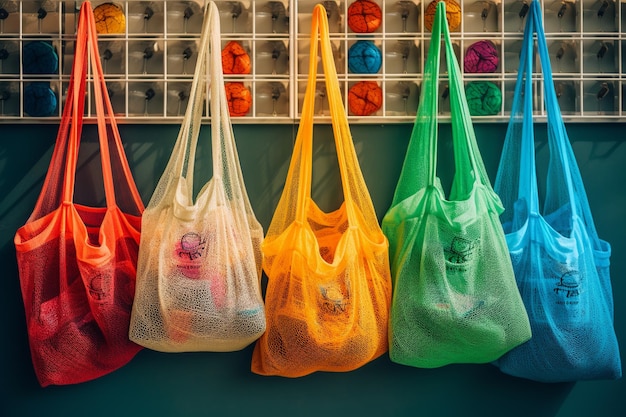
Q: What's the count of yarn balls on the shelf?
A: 11